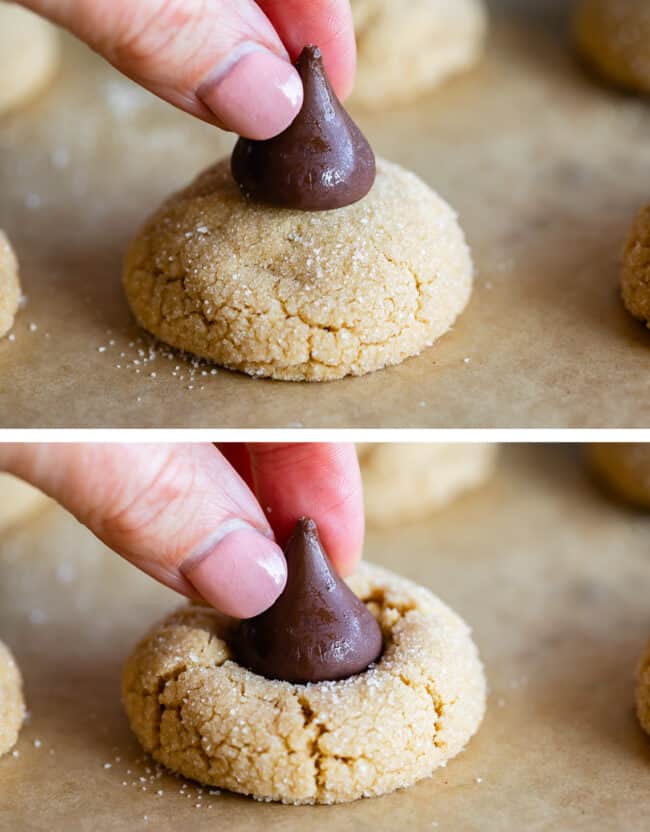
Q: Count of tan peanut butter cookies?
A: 12